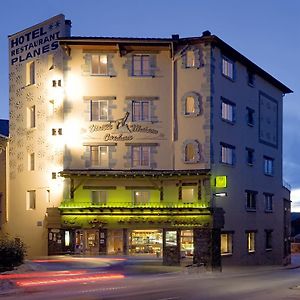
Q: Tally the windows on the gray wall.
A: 12